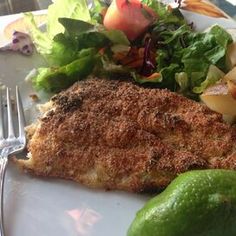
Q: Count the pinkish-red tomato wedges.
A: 1